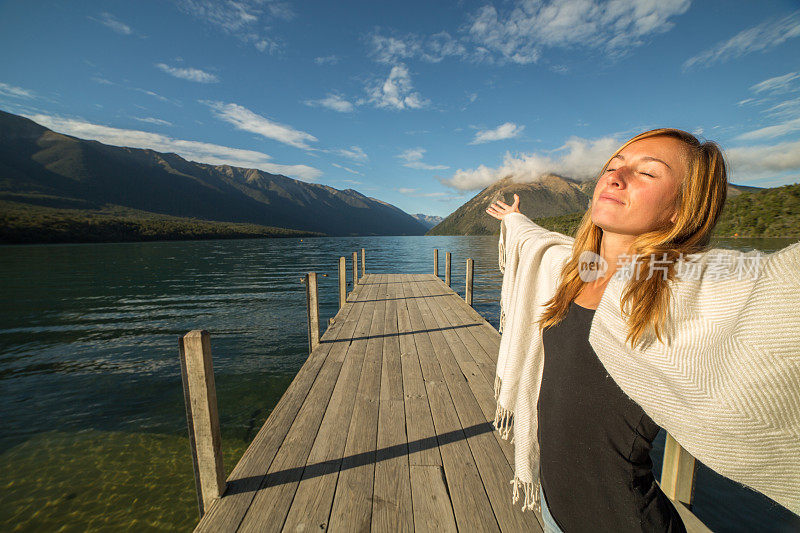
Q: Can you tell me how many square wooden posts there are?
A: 9